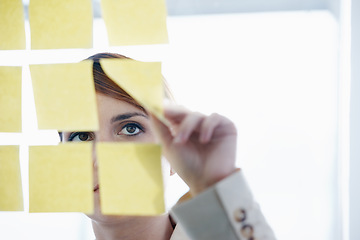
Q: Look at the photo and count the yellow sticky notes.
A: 9